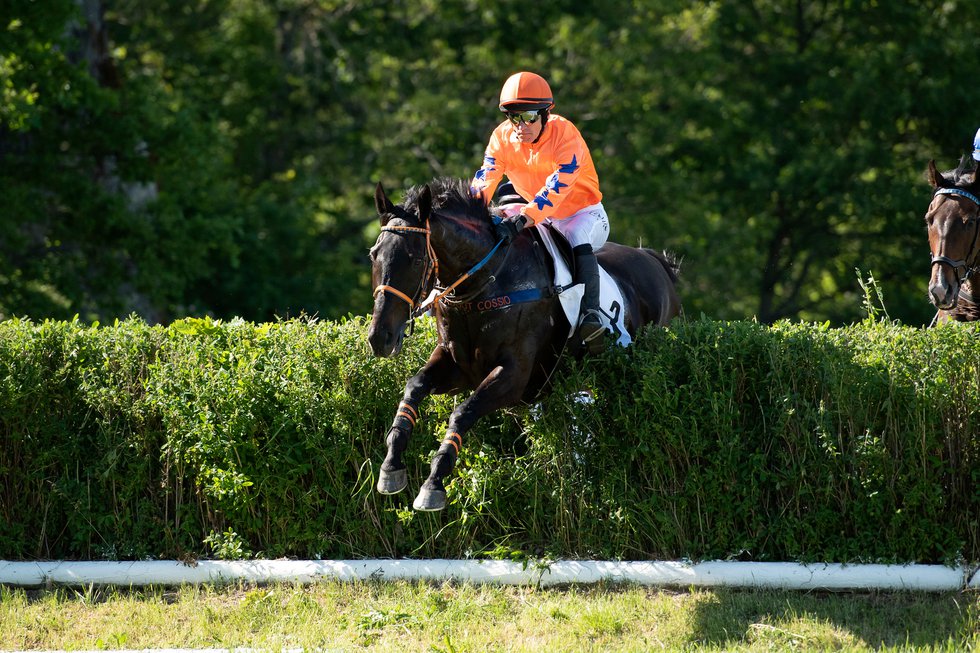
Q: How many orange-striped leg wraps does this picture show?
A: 2